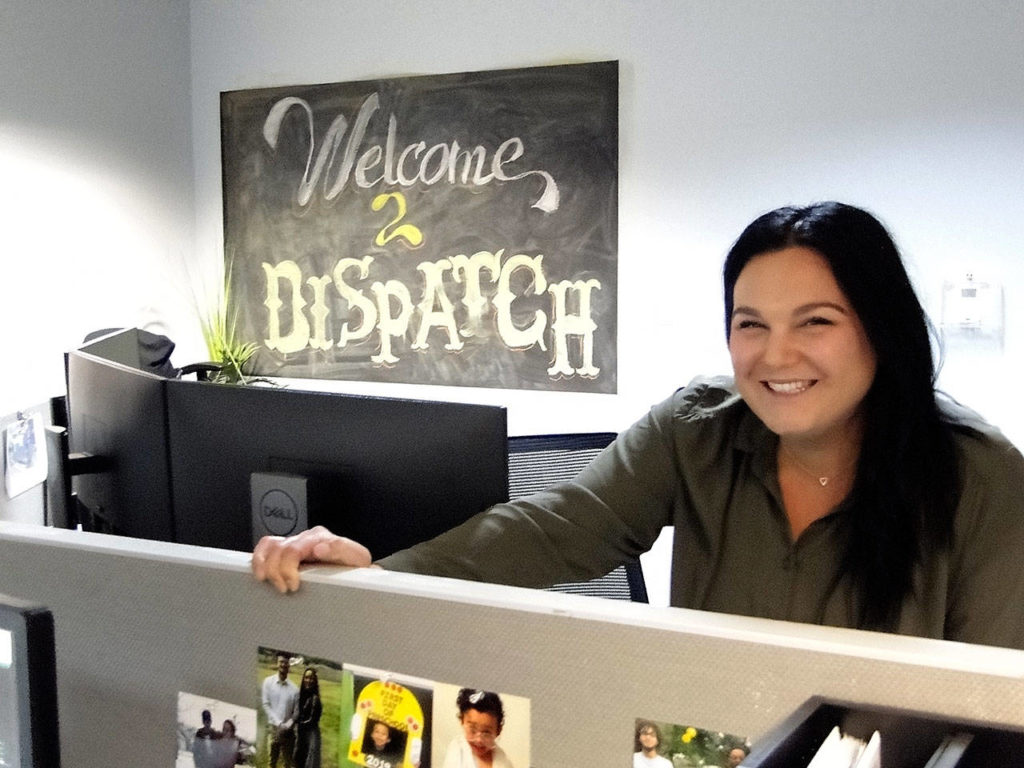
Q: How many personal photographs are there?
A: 5